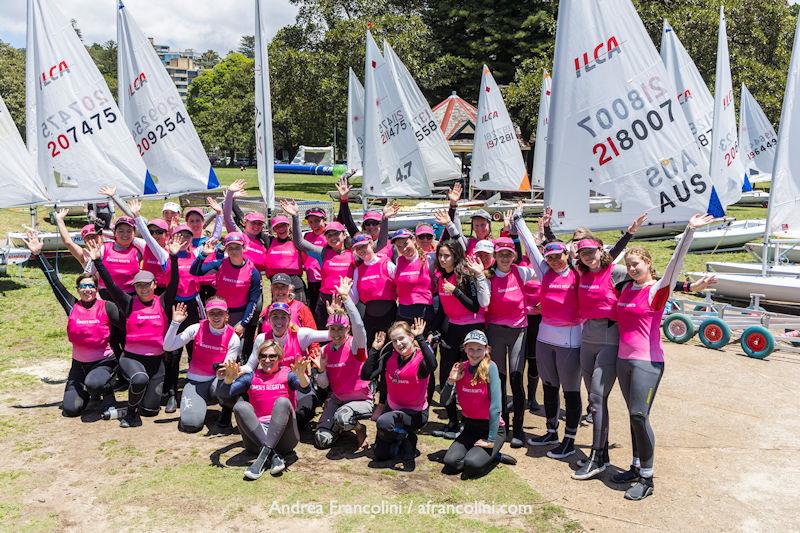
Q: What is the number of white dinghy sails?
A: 14